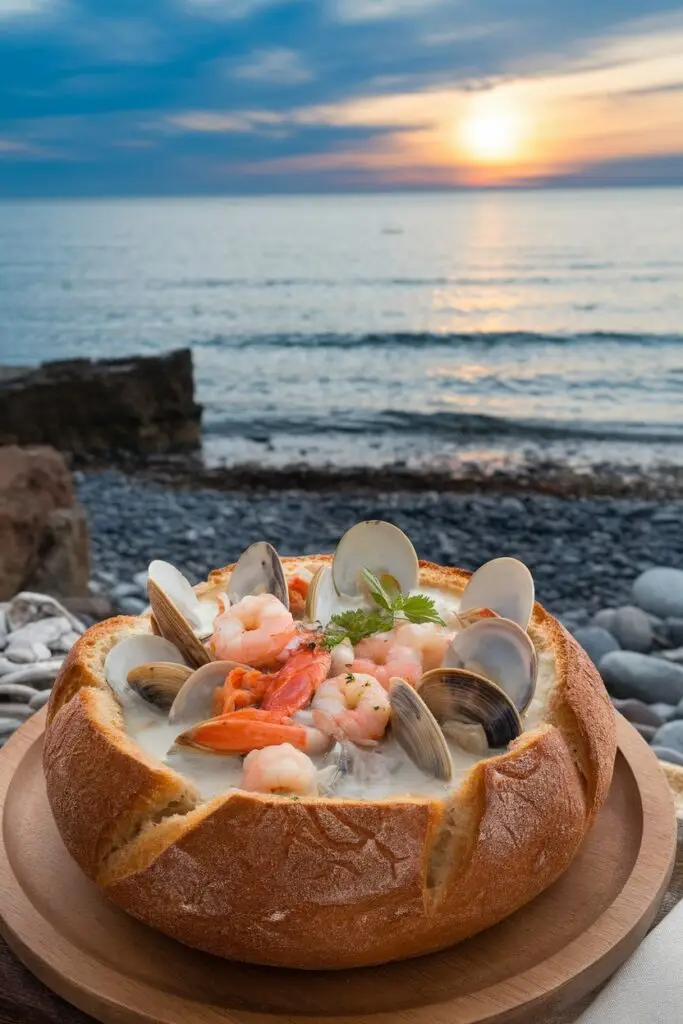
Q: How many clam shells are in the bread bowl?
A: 12